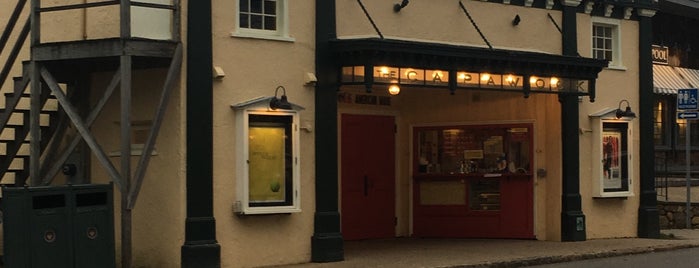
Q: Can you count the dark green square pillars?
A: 4